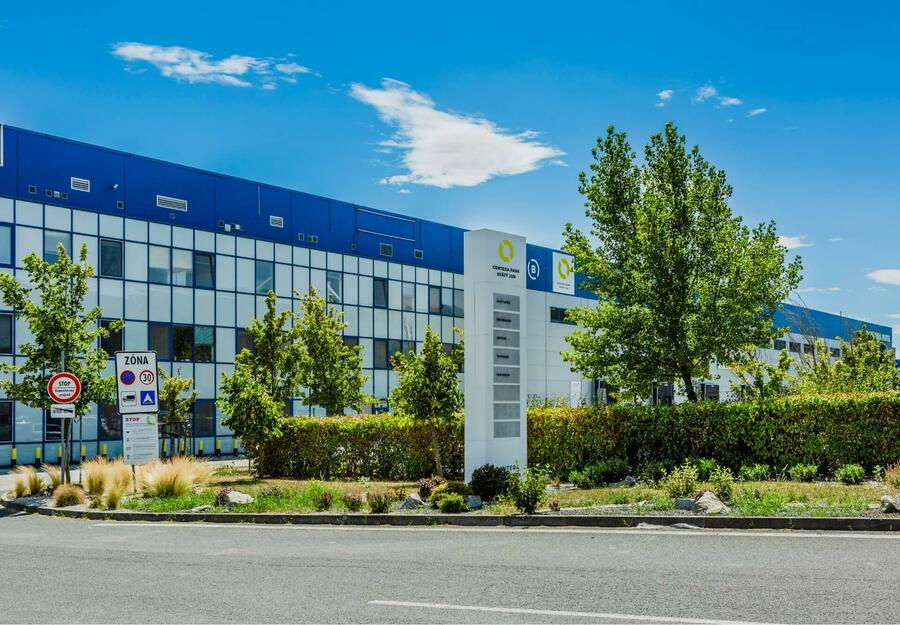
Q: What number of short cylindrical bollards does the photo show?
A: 10